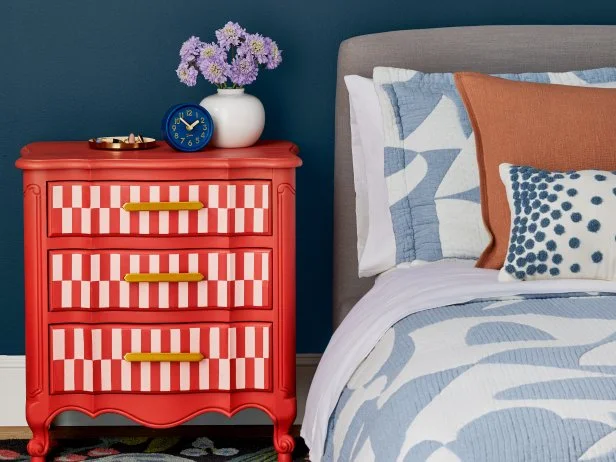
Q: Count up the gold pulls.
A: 3